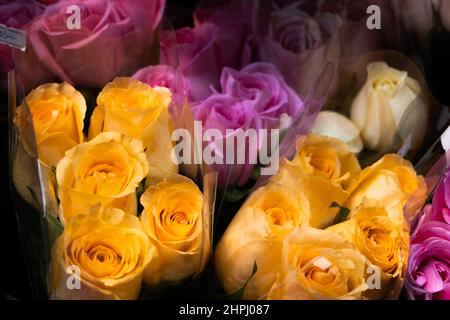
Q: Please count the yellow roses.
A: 10